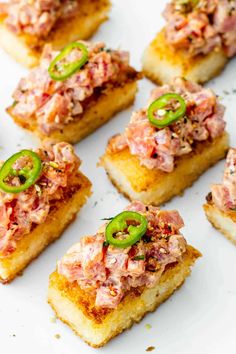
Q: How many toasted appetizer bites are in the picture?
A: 7